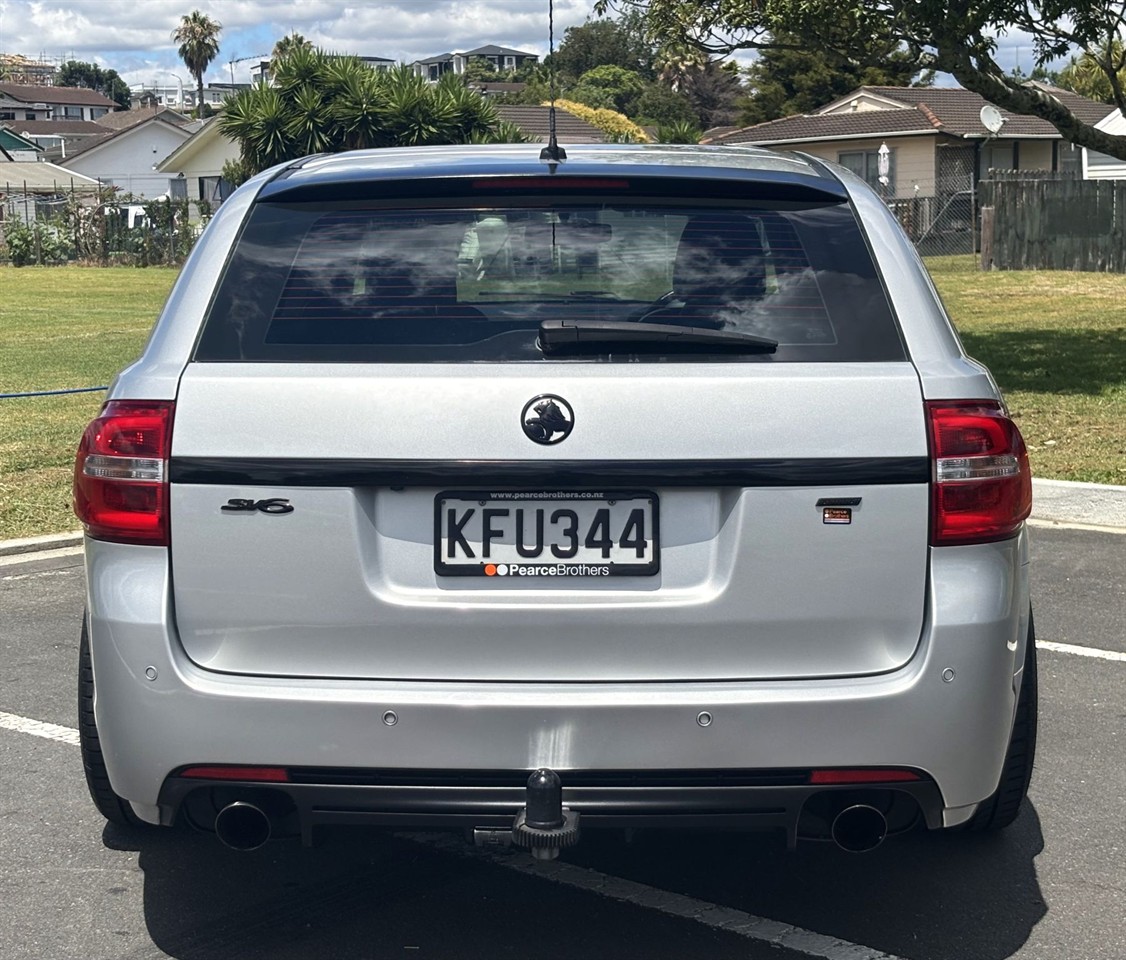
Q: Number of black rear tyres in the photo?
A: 2